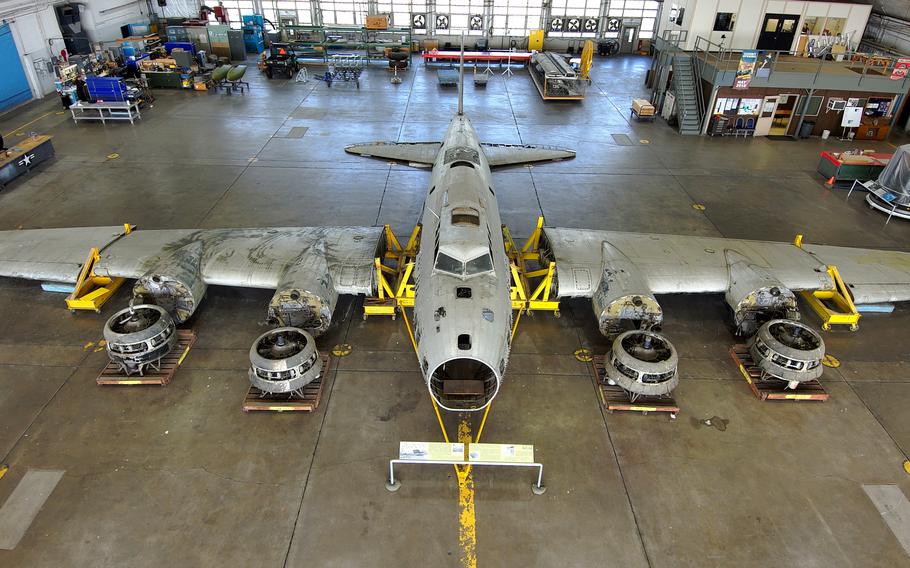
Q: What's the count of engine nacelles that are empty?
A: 4